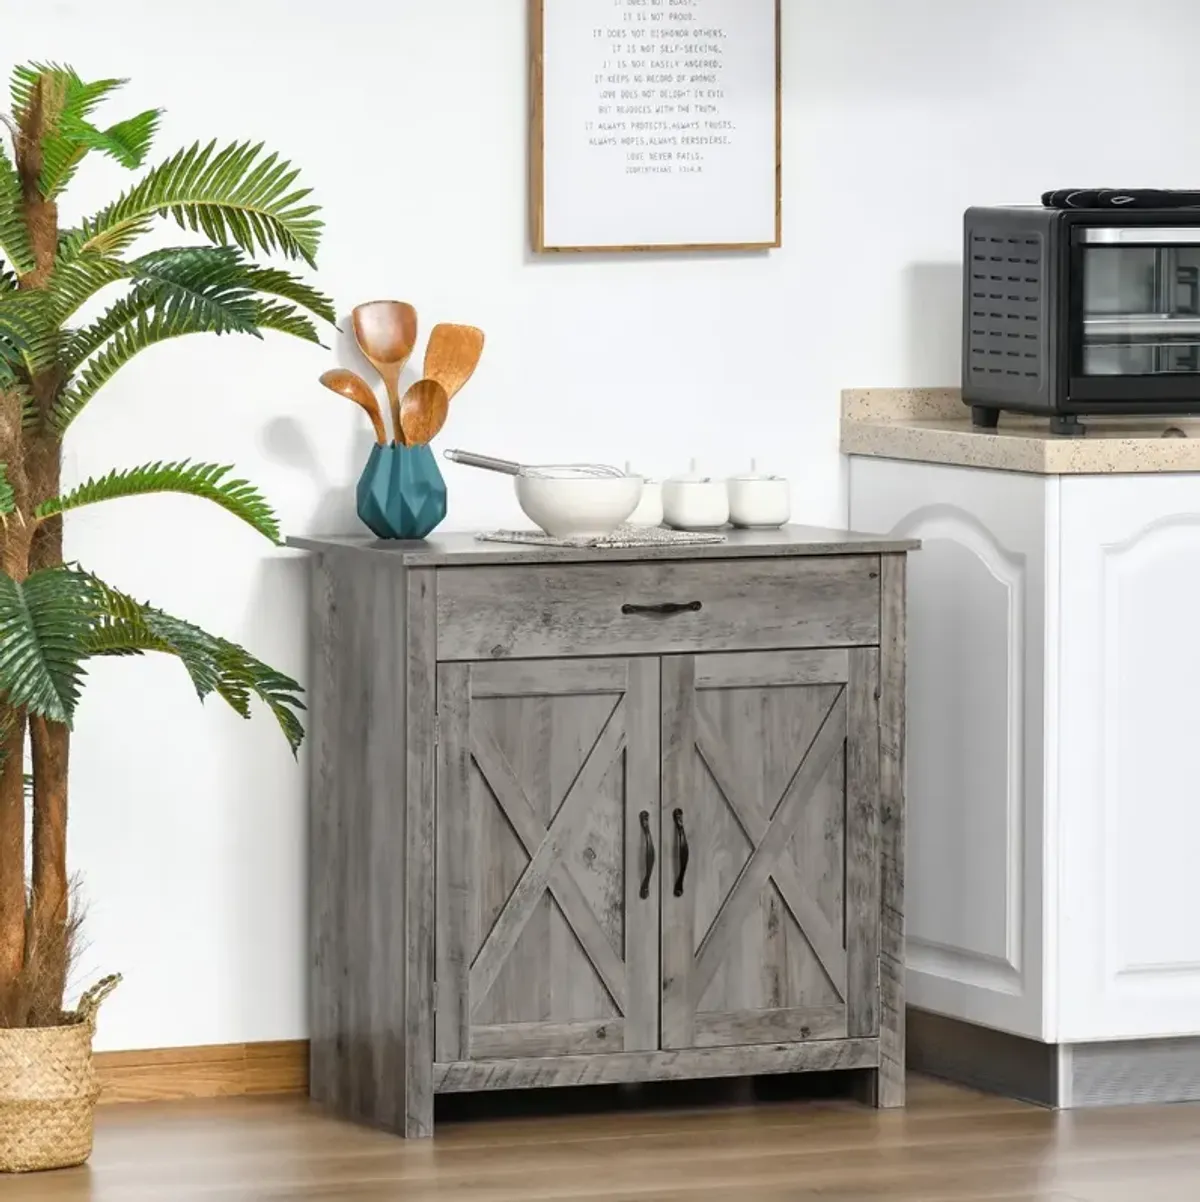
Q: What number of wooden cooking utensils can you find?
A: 4